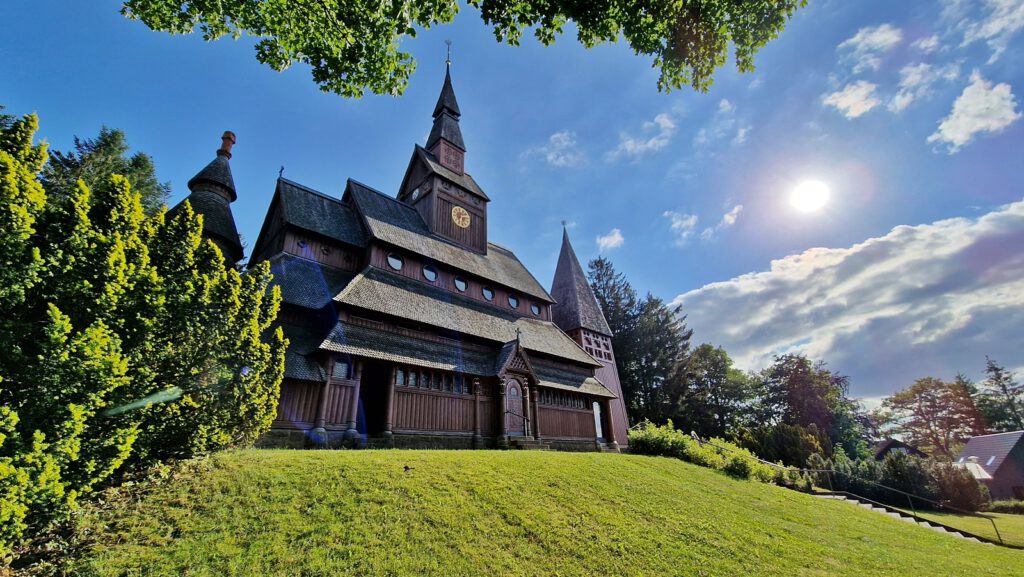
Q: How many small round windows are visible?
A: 6